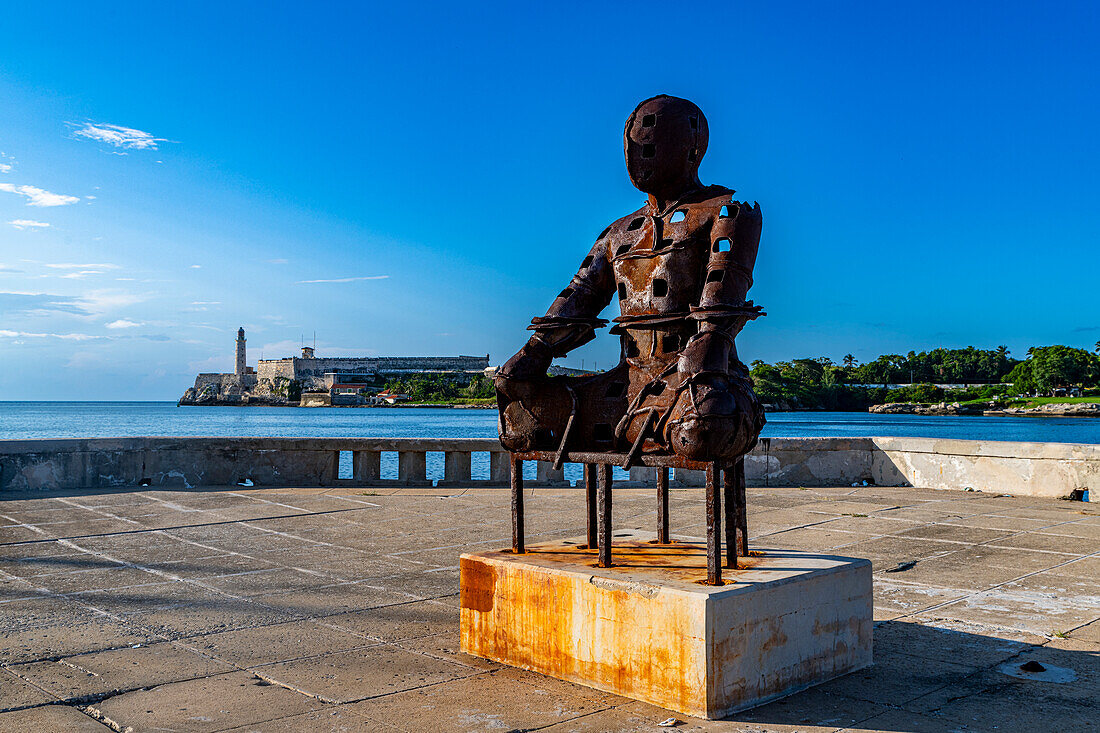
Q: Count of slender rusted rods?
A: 7